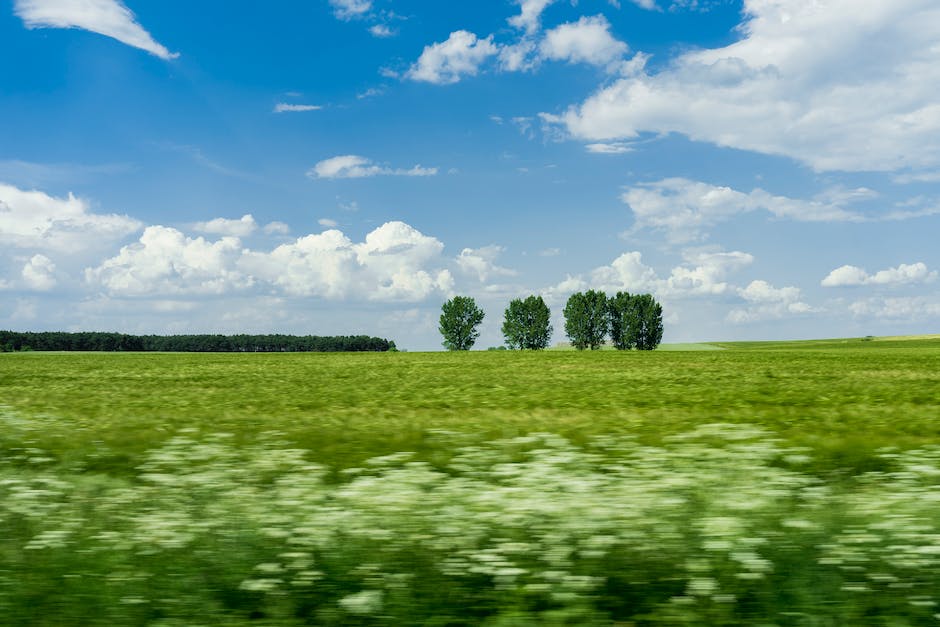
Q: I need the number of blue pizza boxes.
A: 0